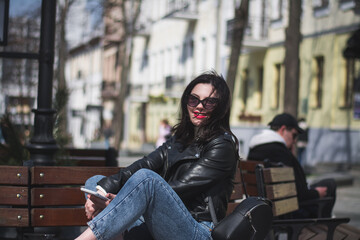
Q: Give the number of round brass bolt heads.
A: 6